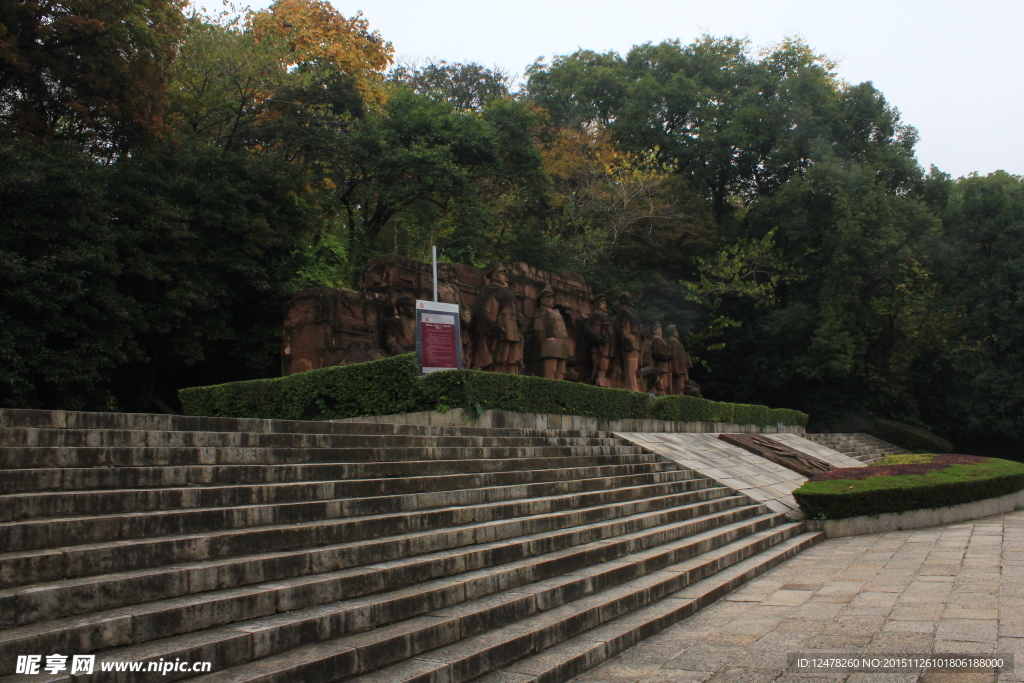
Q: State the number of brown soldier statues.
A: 8